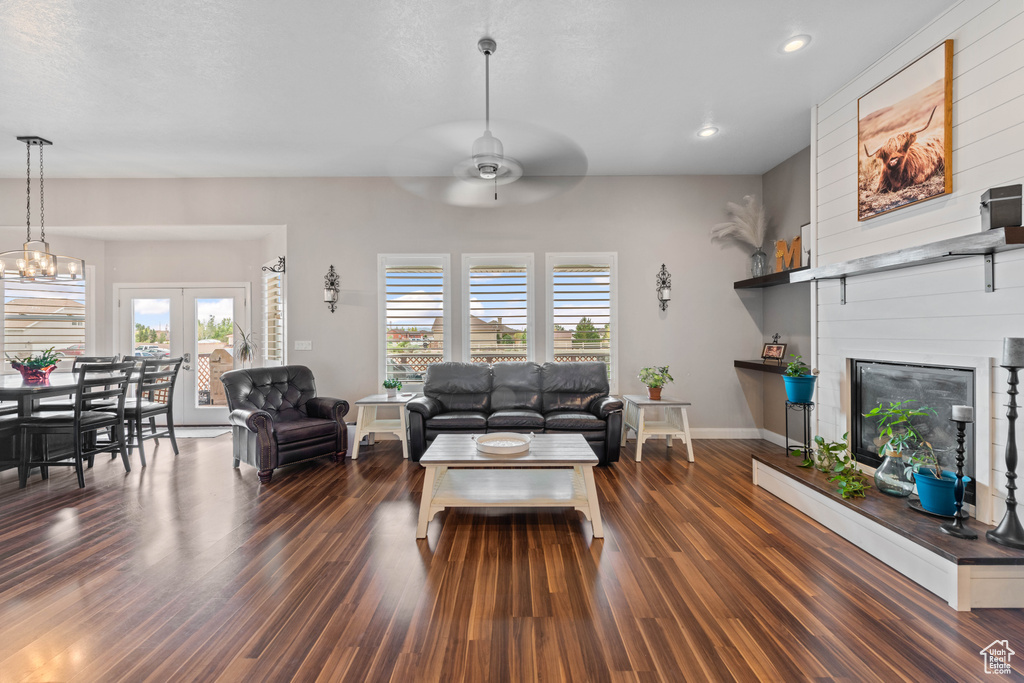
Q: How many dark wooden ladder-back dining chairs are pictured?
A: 4